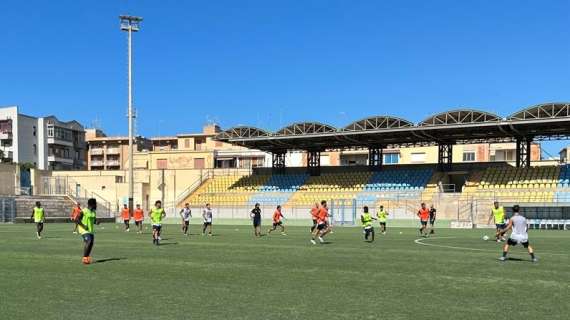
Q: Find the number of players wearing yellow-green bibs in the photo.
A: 6